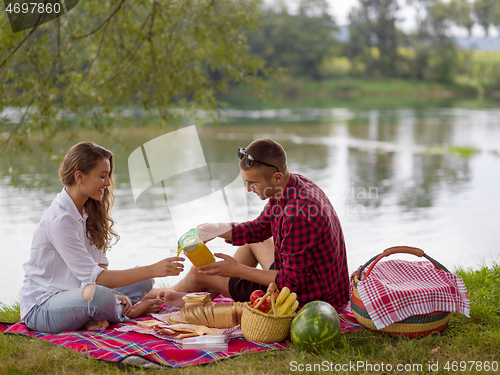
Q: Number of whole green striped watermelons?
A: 1